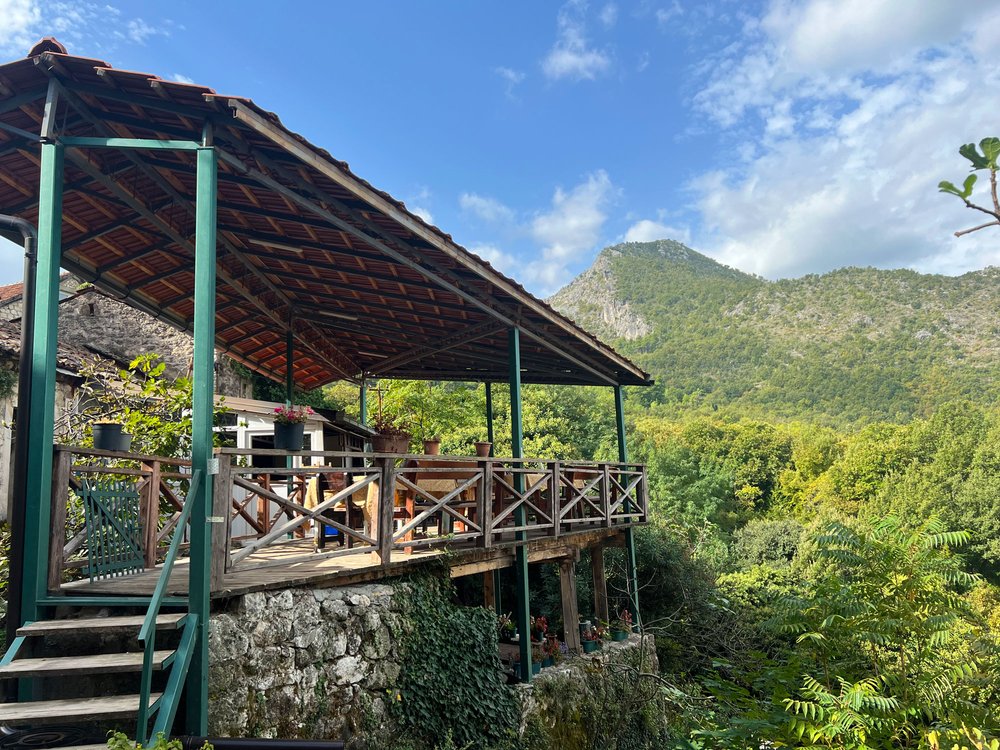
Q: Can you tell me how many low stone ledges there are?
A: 1